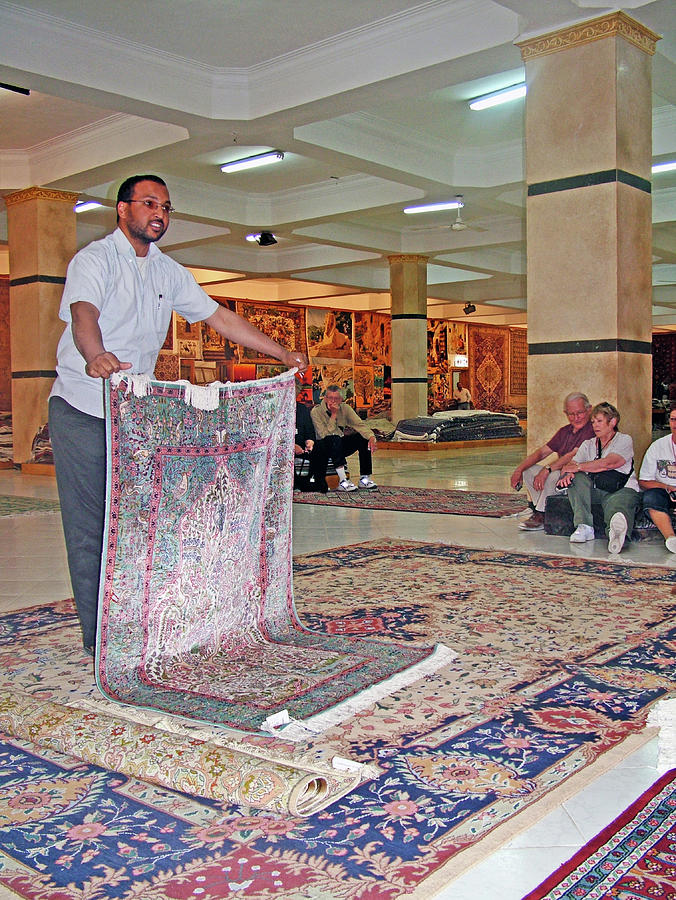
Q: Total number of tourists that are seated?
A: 5